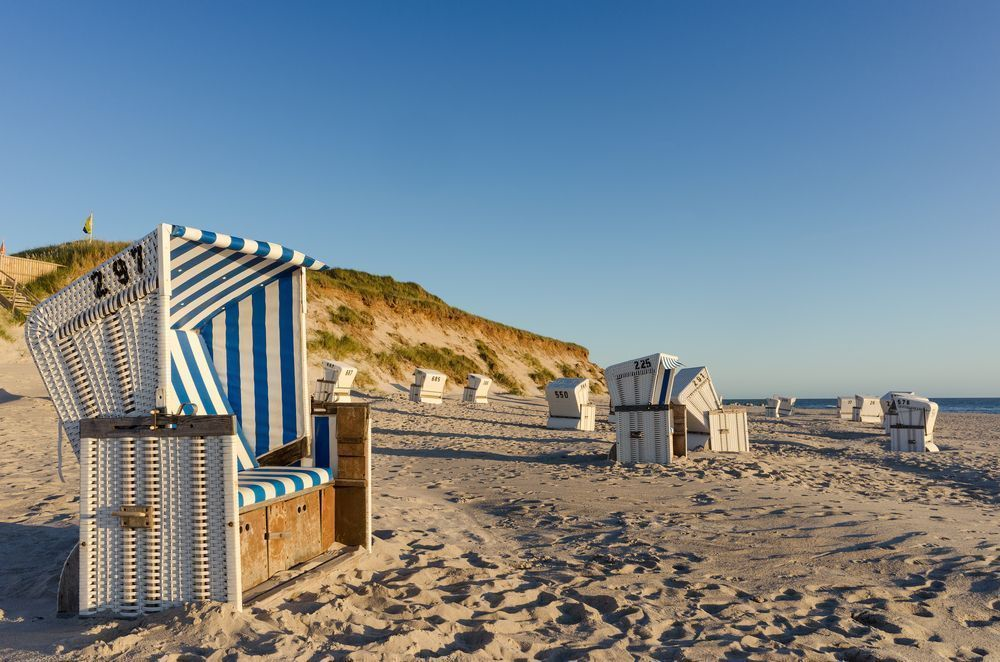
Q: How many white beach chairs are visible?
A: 13